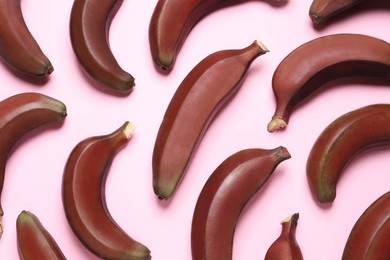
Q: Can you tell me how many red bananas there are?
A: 13